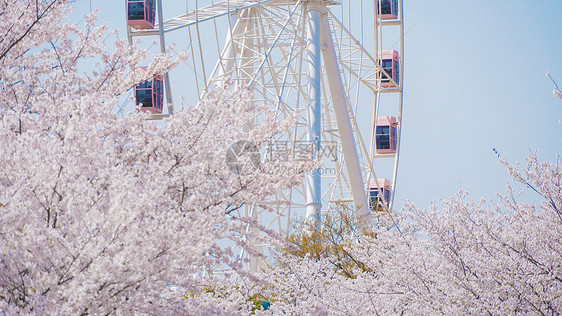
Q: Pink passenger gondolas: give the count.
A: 6